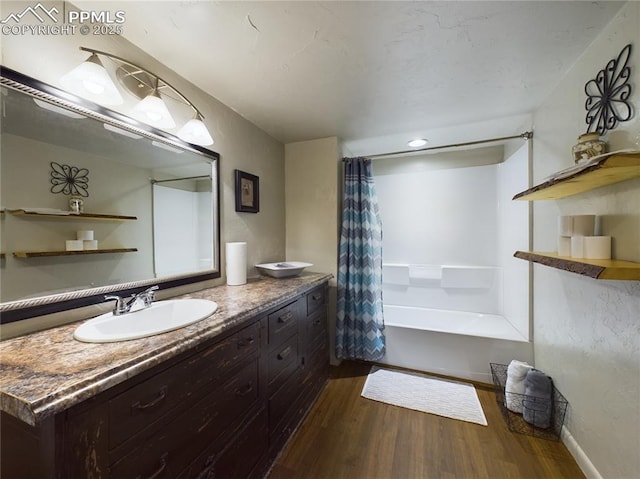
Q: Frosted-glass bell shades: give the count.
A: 3